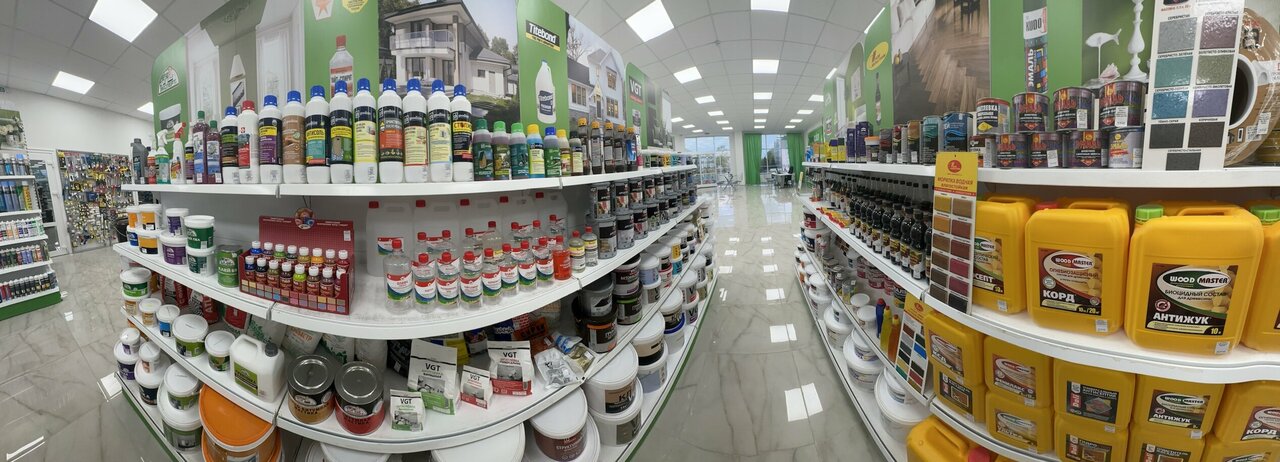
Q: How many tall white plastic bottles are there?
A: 11